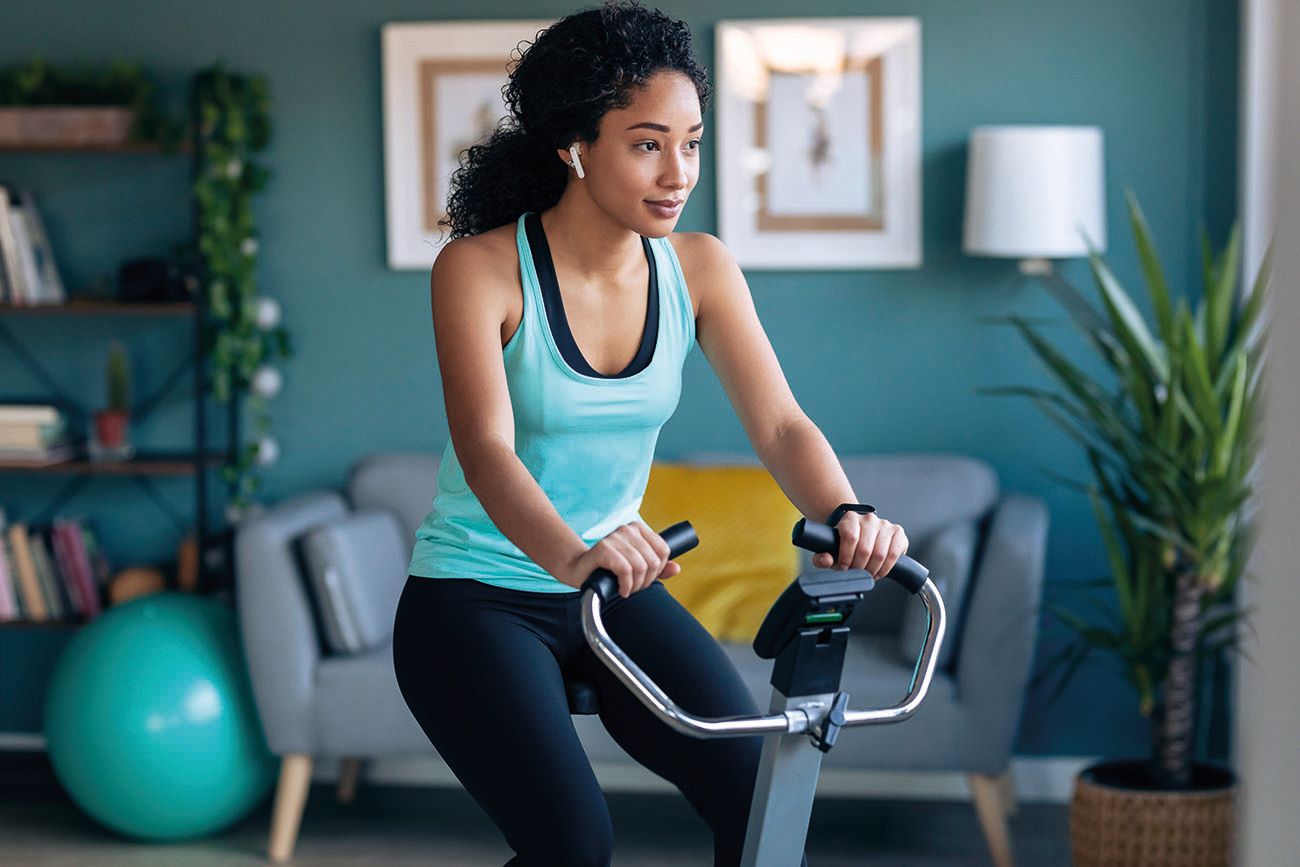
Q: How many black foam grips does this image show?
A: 2